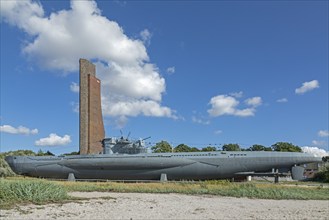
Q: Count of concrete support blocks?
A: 2